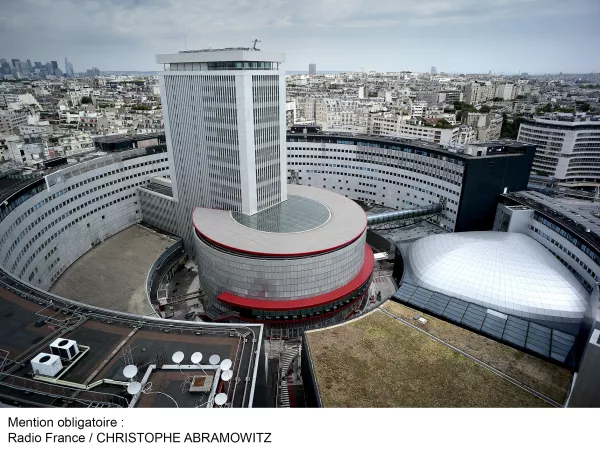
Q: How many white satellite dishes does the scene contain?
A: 8